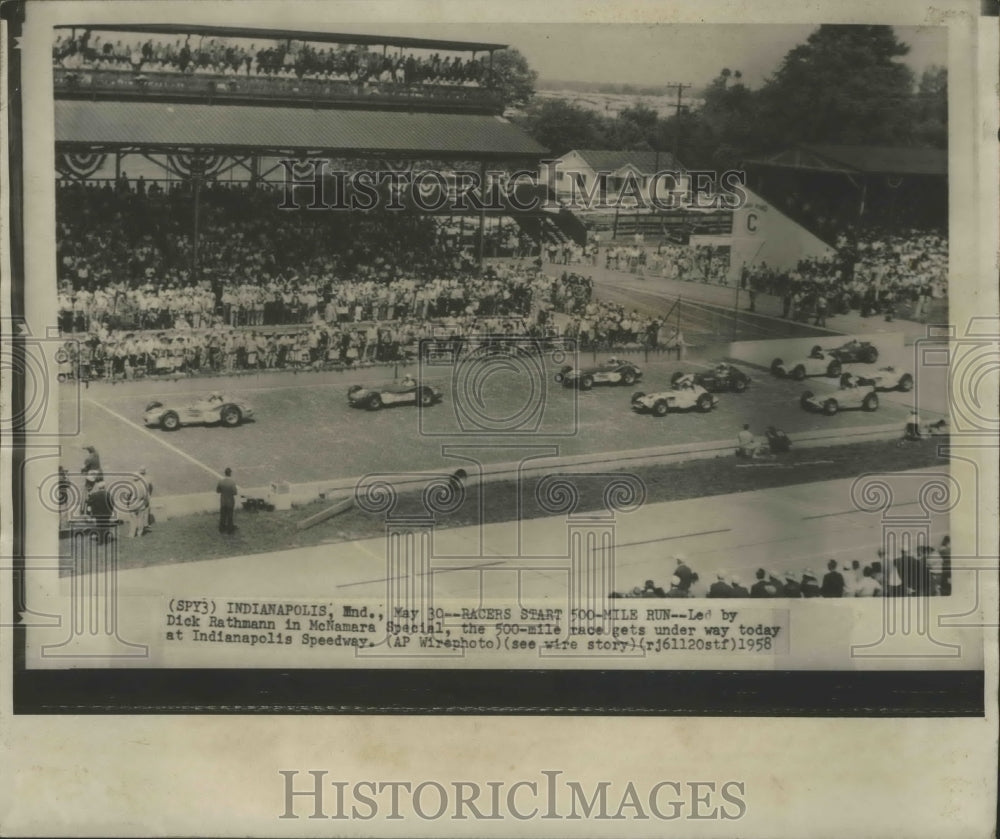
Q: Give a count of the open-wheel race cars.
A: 9